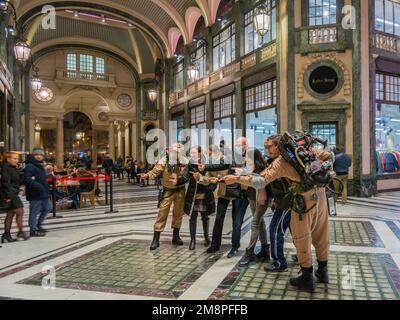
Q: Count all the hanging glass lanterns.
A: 5